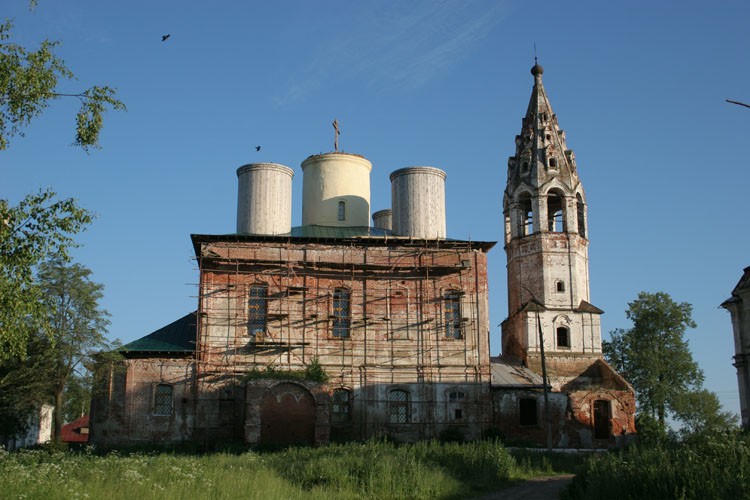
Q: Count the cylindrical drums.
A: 4